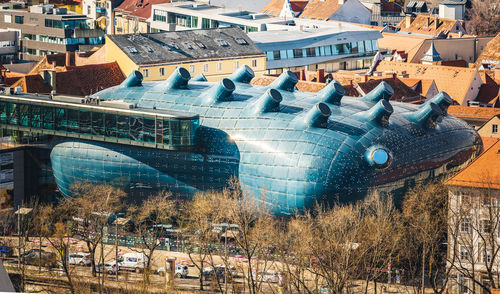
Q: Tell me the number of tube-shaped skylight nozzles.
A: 13